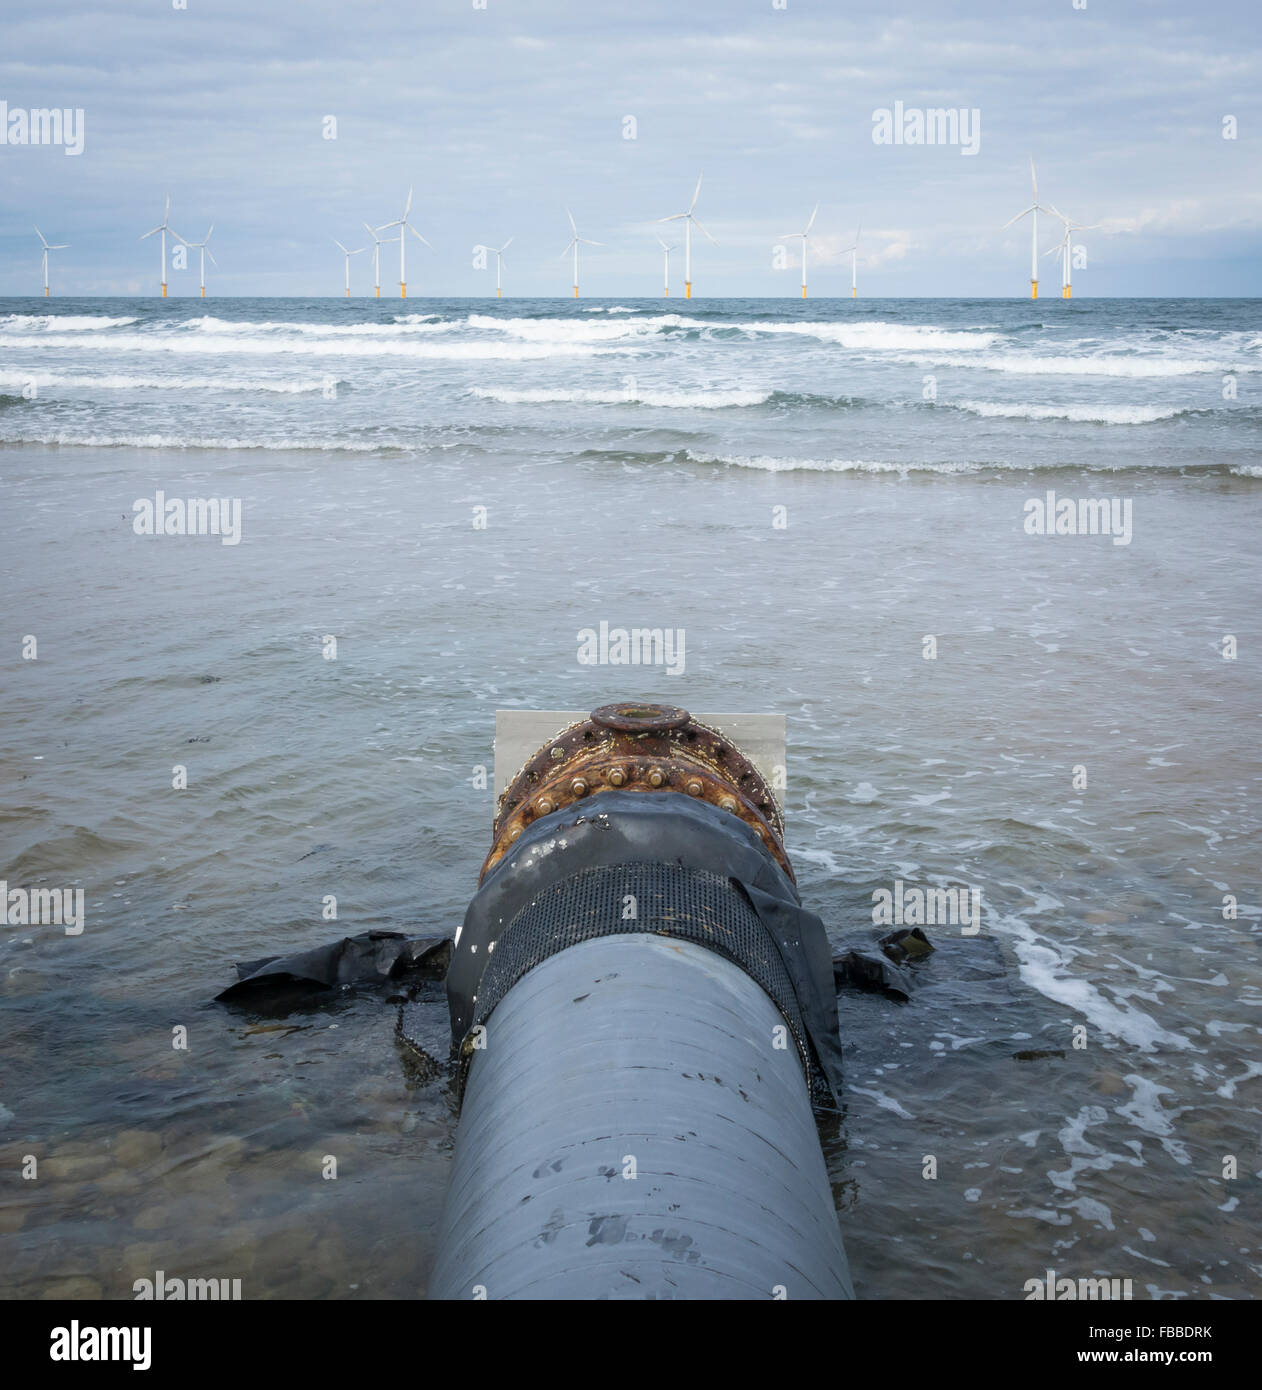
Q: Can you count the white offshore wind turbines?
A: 15